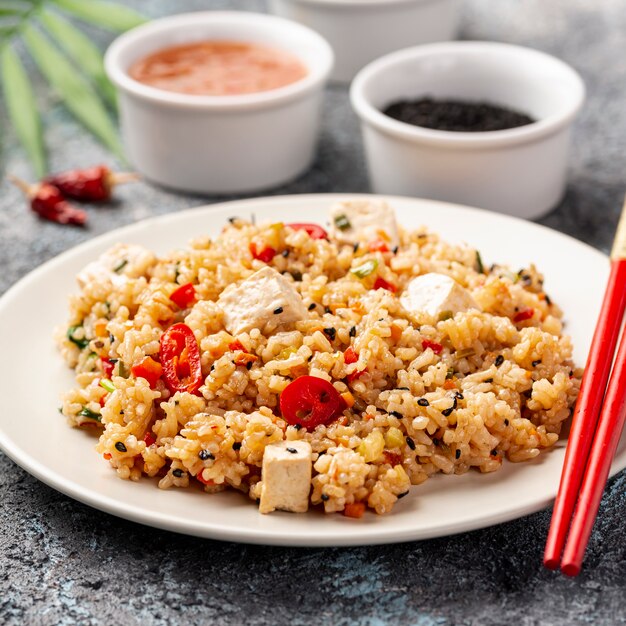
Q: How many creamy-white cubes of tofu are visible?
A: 5